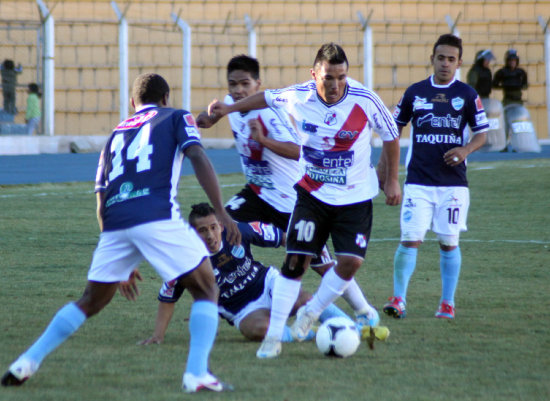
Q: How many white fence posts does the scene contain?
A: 7